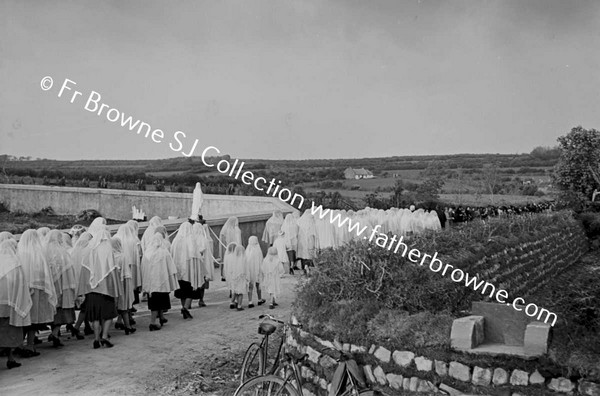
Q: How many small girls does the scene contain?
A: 4